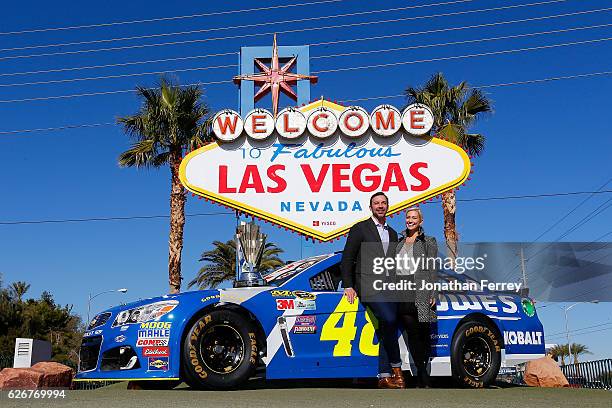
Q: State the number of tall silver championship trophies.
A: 1